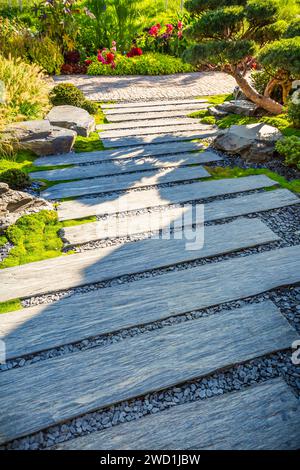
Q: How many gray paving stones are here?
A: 15